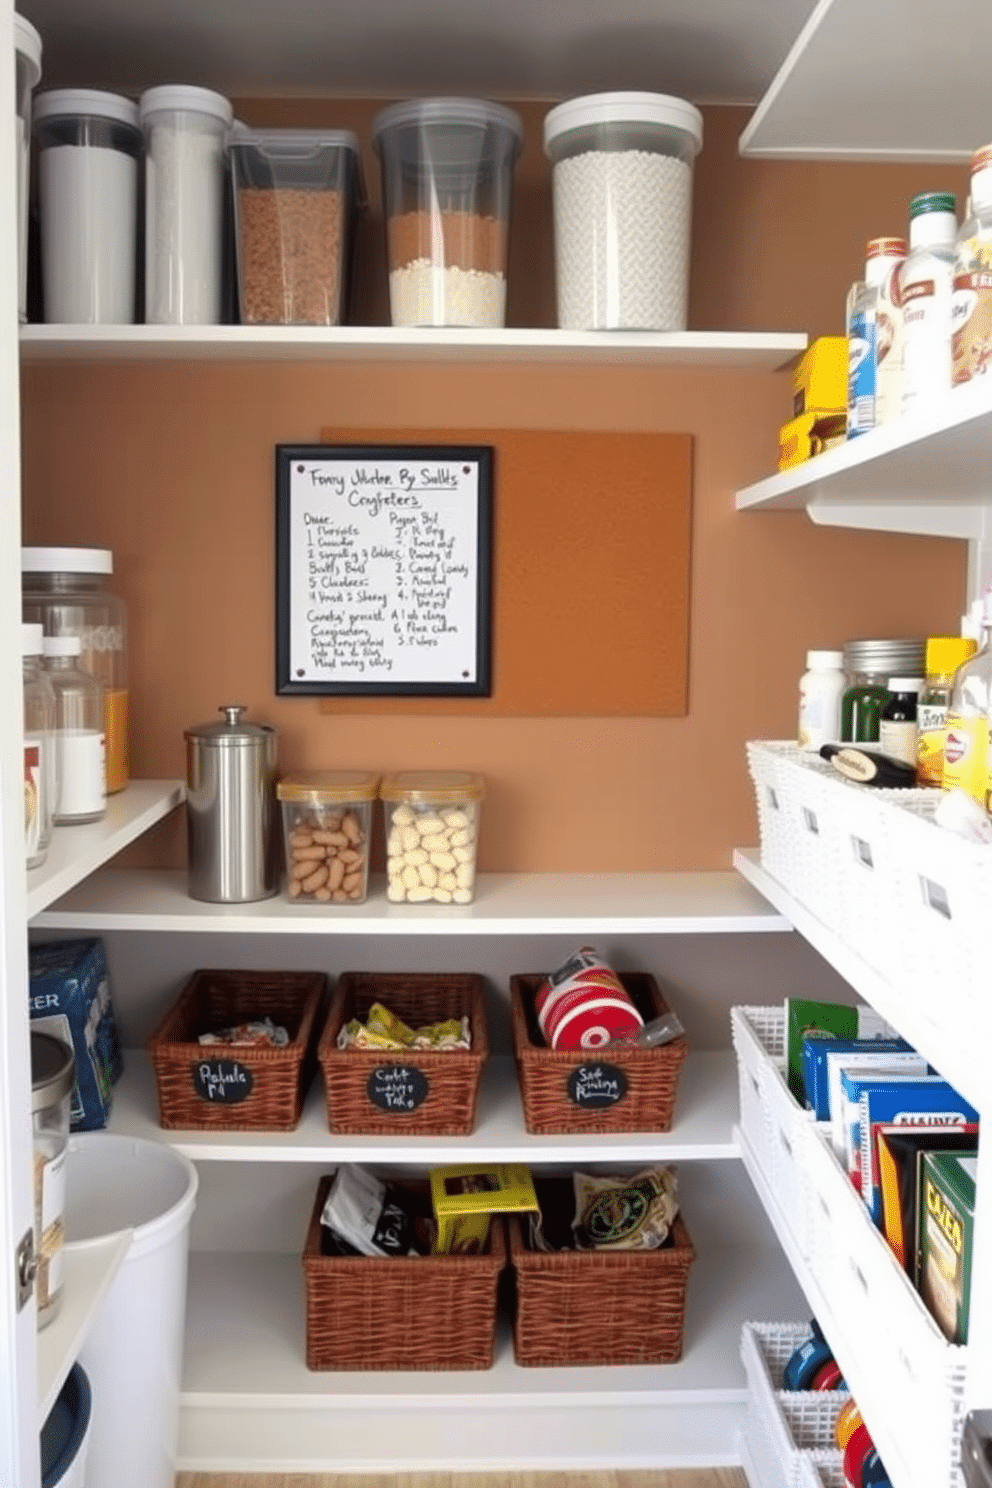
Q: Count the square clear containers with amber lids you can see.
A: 2